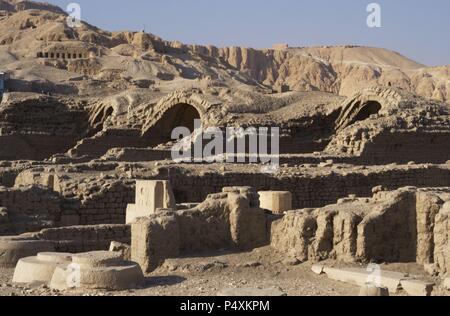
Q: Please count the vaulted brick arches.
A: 3